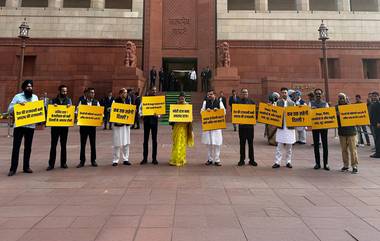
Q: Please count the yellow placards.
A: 12